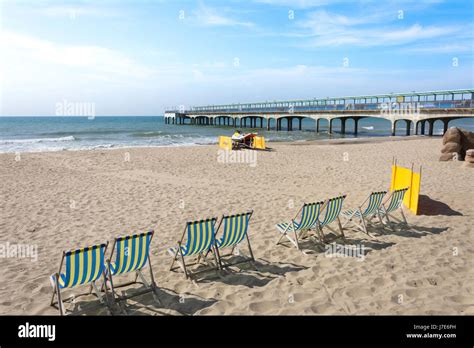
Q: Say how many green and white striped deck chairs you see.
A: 0